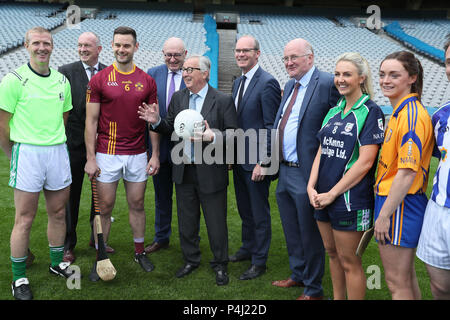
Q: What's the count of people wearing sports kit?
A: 5